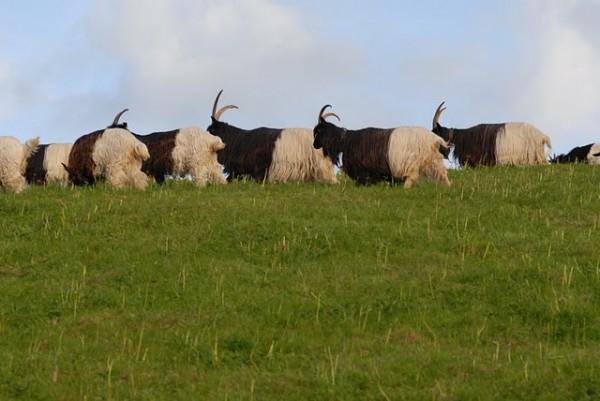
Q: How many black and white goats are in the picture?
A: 8